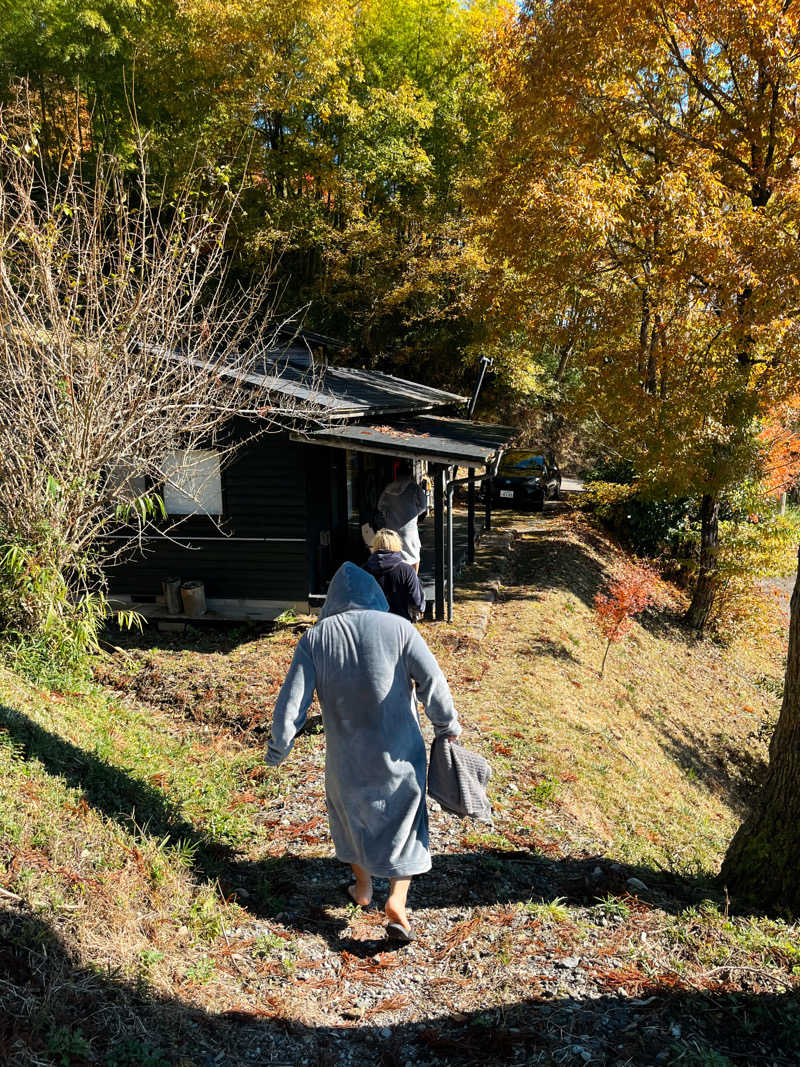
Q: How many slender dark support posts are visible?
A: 3